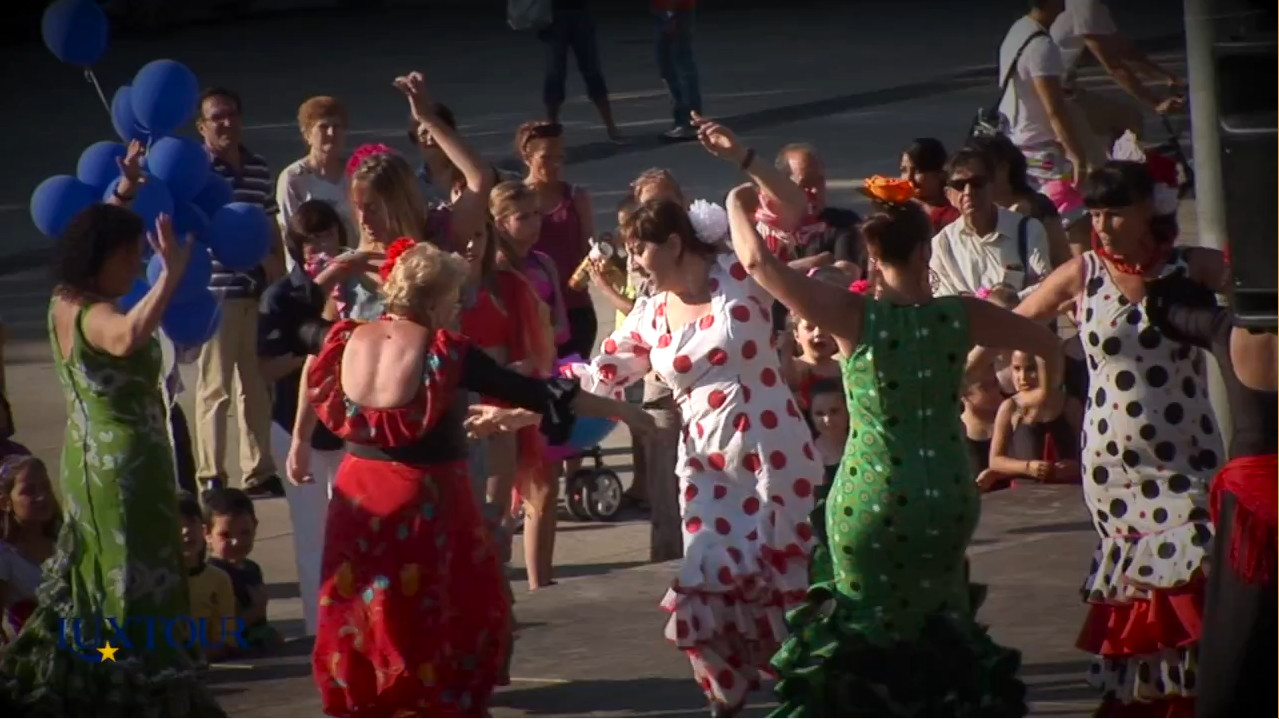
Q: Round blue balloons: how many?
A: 13